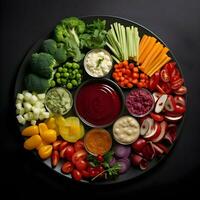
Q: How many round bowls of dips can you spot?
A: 6